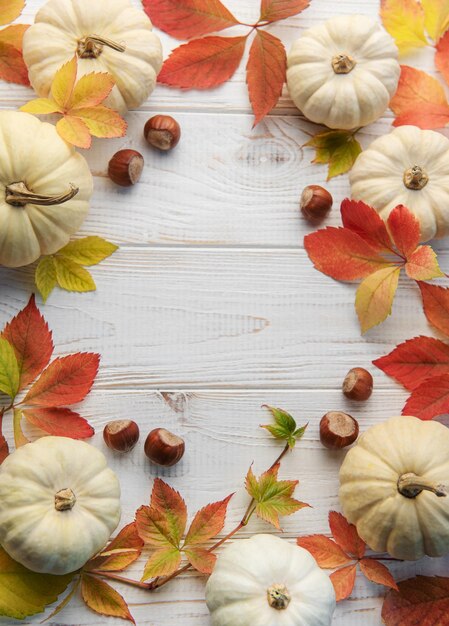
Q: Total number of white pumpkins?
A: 7